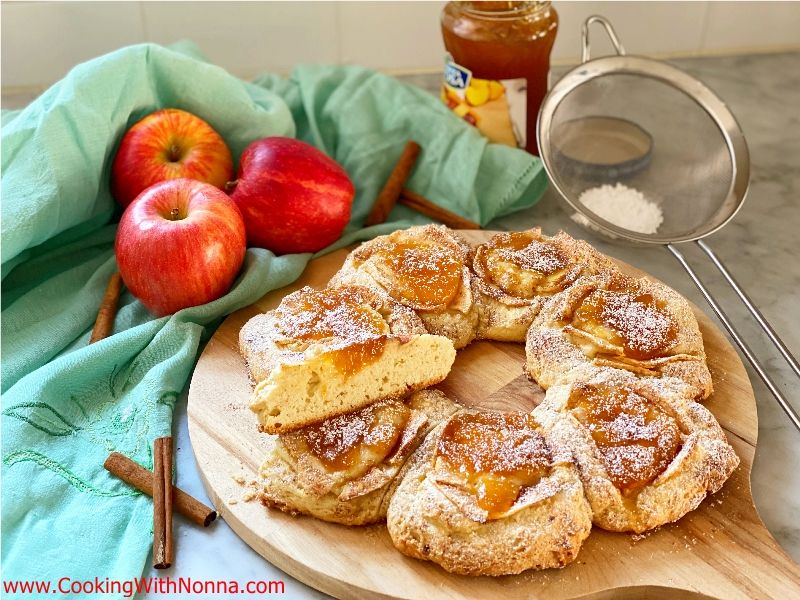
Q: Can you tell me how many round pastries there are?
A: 7